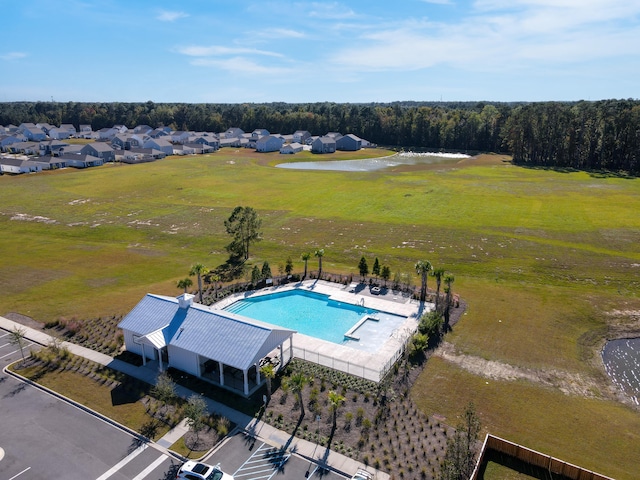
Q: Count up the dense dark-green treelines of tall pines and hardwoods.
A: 1